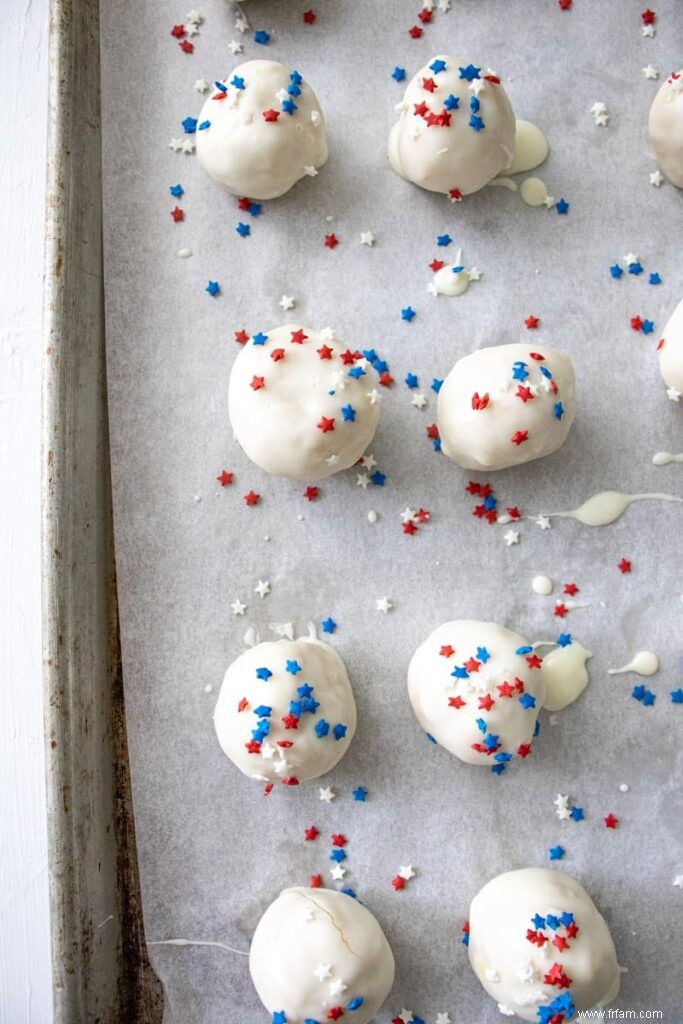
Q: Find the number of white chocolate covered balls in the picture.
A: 10